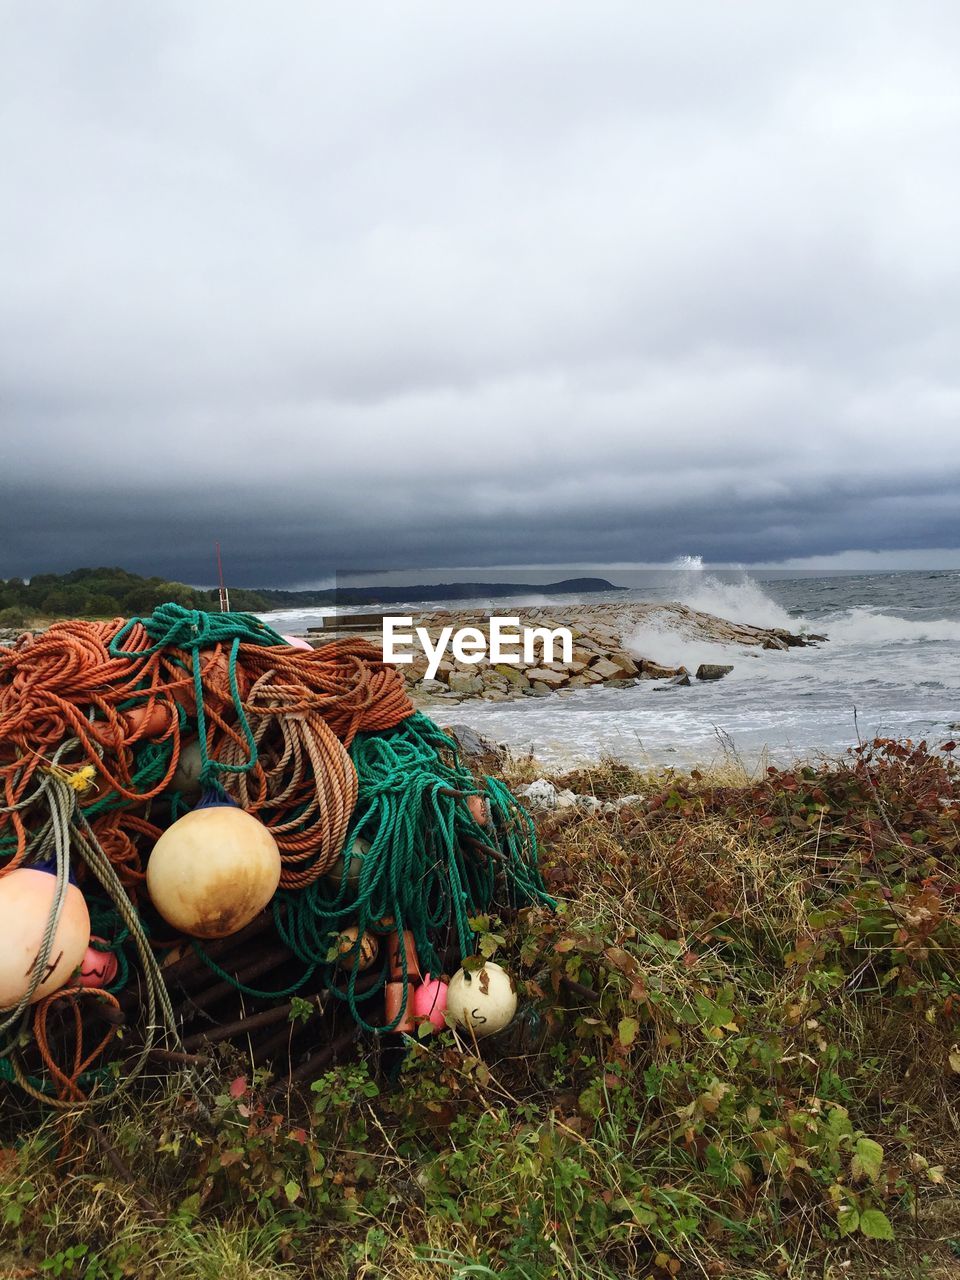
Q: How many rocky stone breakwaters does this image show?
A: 1